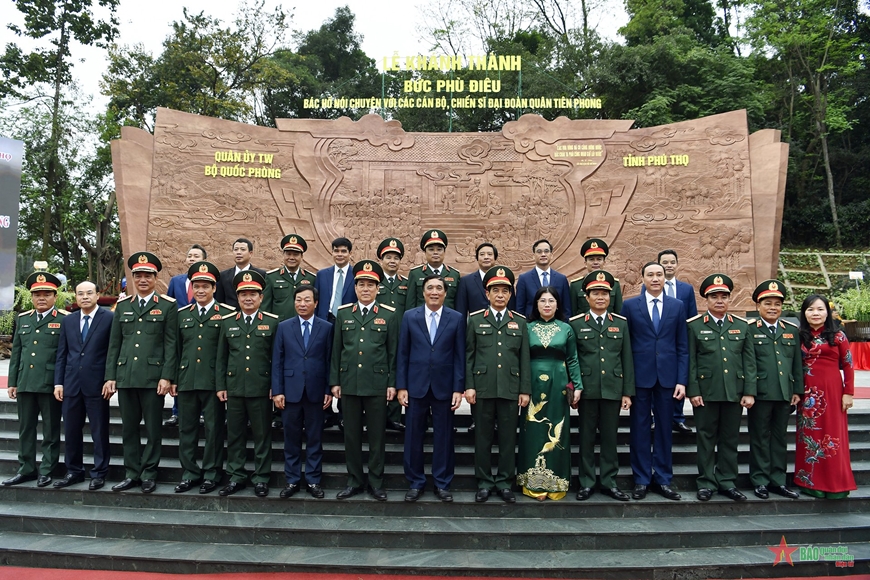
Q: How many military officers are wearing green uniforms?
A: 13